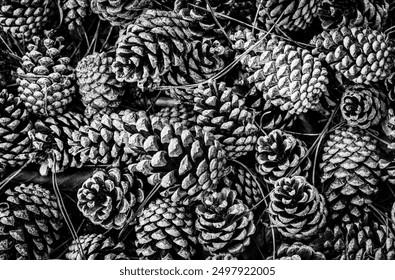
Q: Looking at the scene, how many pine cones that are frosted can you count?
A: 0